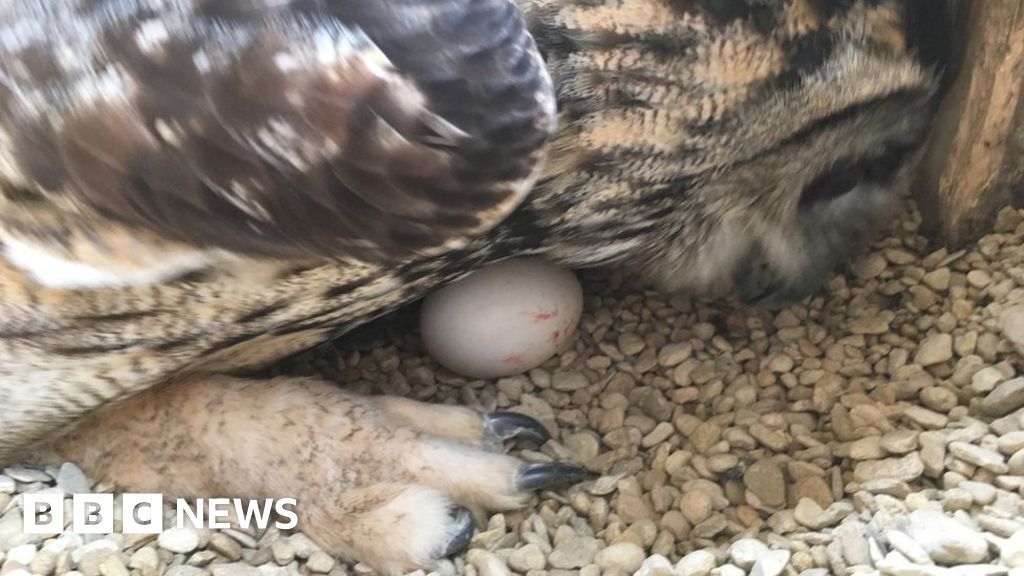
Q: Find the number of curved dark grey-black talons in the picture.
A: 3